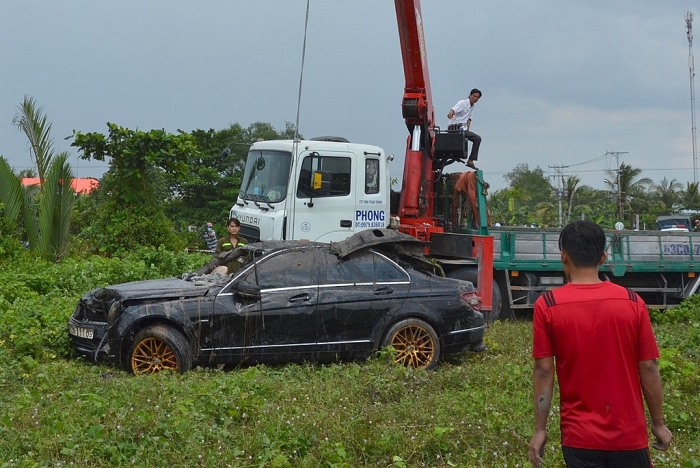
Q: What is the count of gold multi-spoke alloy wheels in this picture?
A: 2